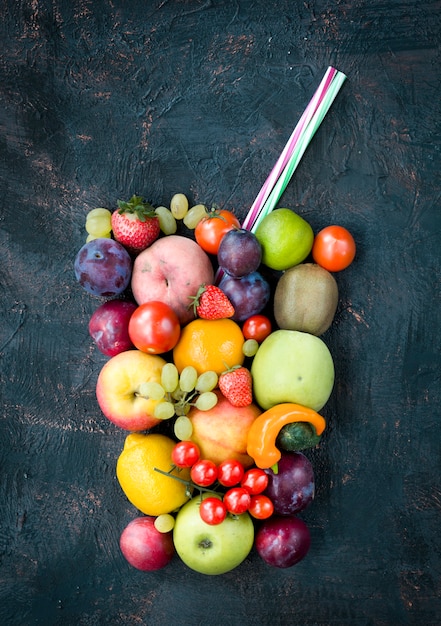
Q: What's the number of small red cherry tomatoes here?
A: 8